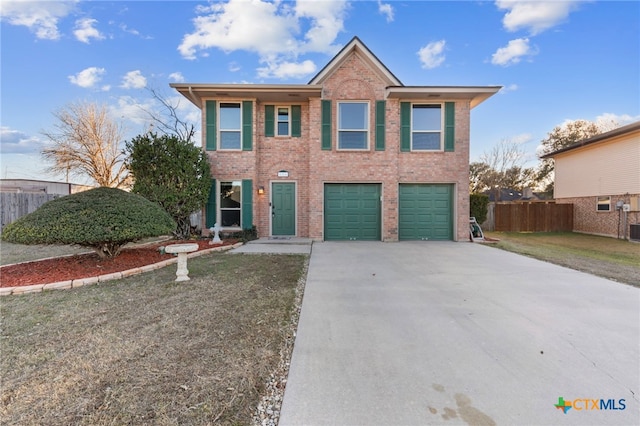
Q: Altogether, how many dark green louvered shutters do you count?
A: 10